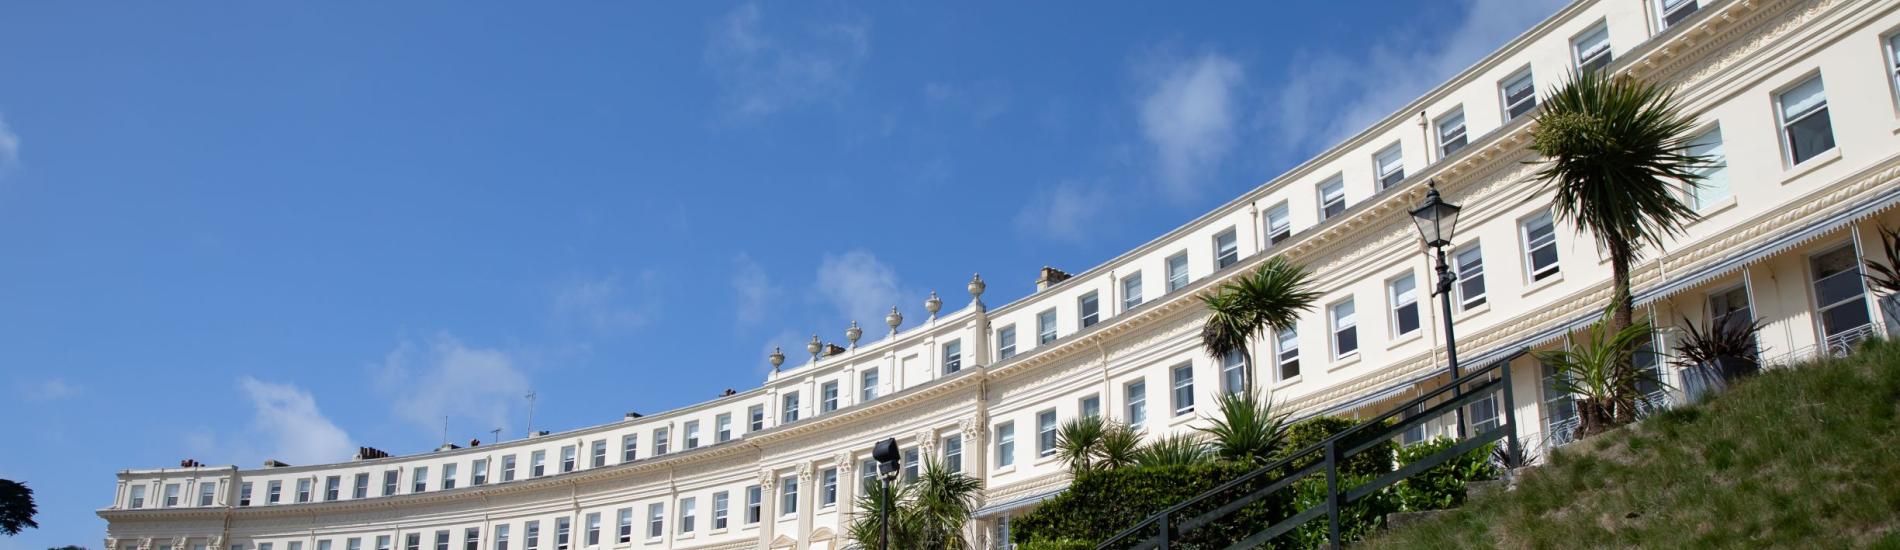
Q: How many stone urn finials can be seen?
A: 6